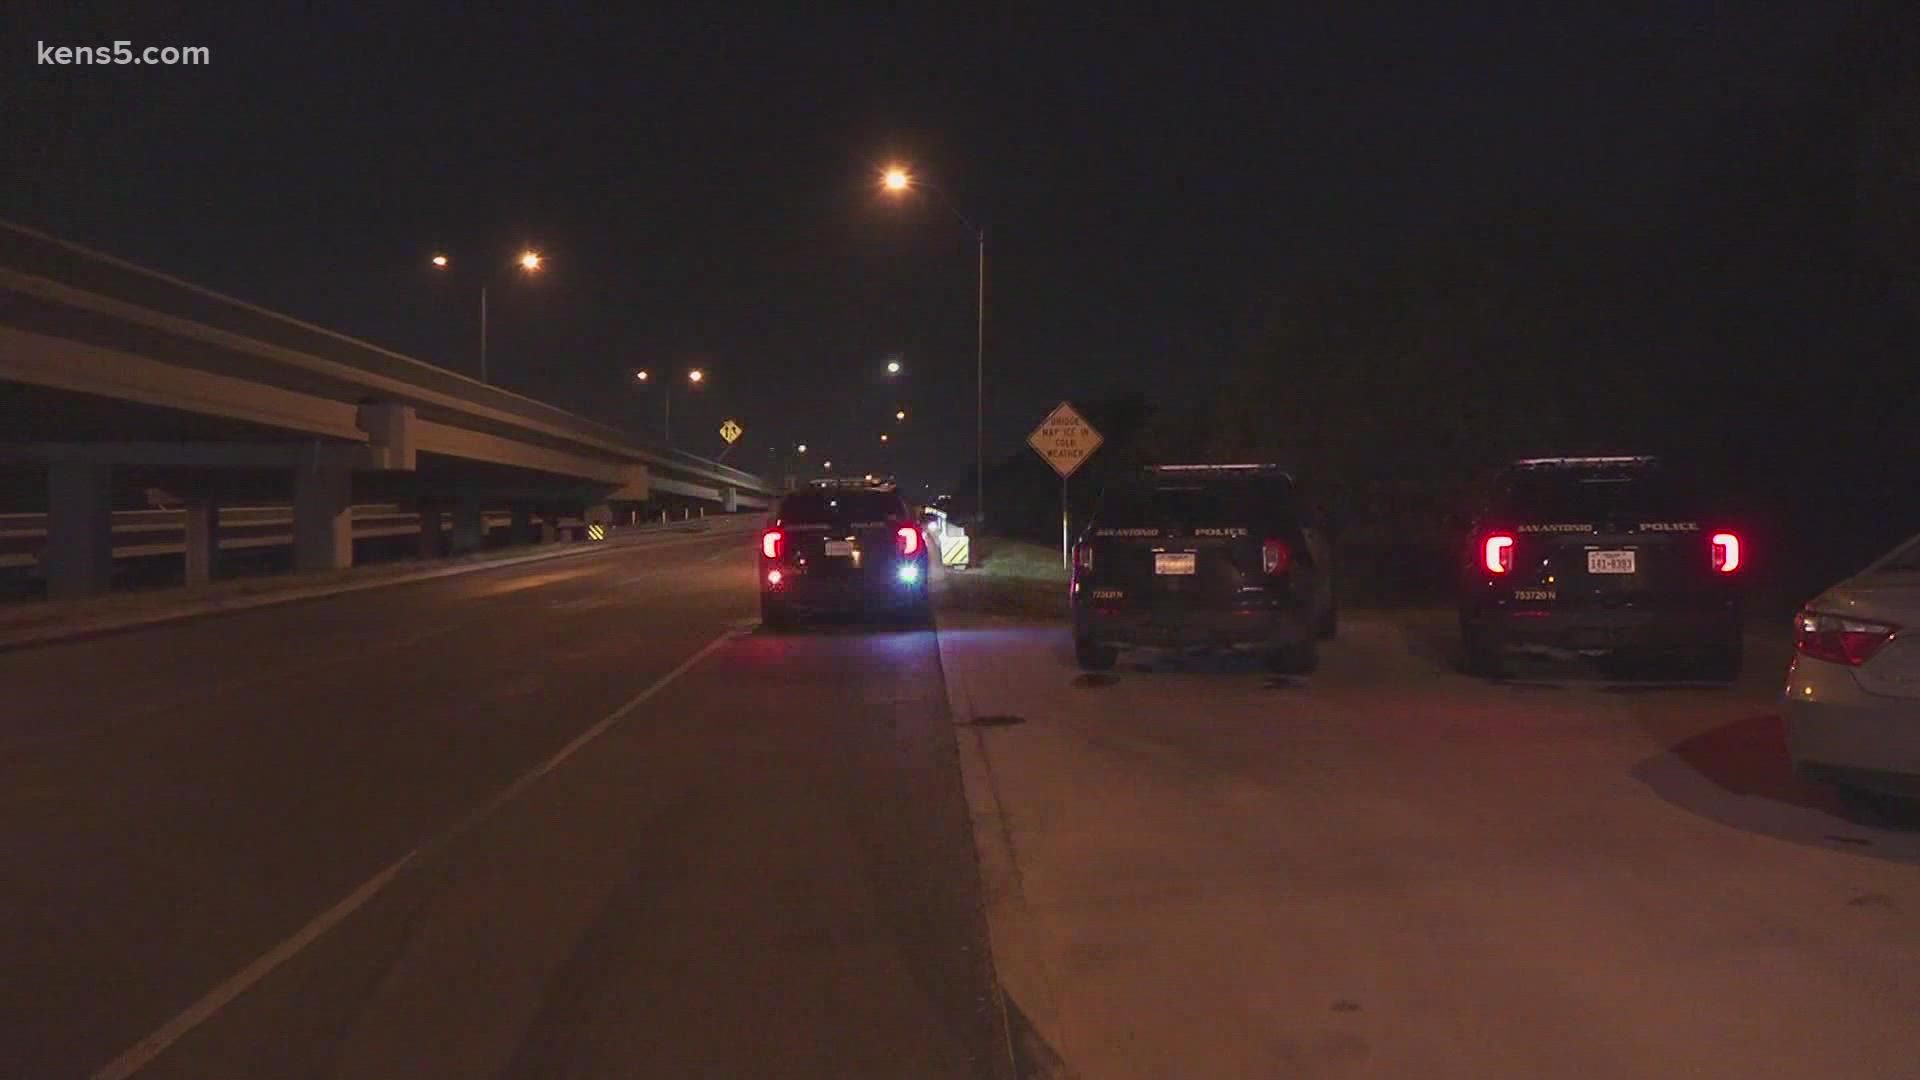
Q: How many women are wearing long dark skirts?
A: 0